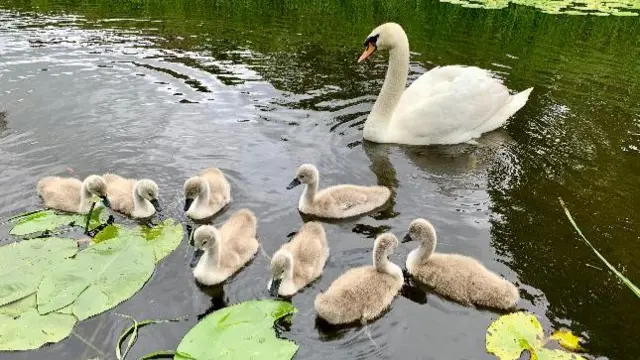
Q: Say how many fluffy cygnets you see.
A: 8